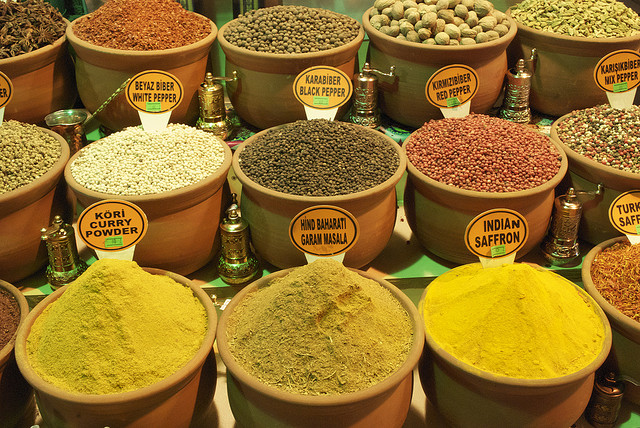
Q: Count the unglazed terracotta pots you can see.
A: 15